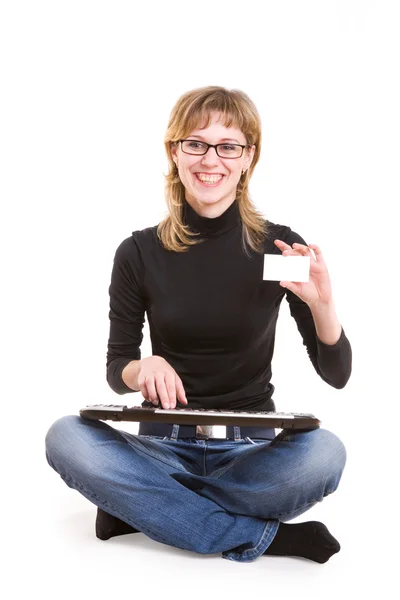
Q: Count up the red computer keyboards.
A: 0